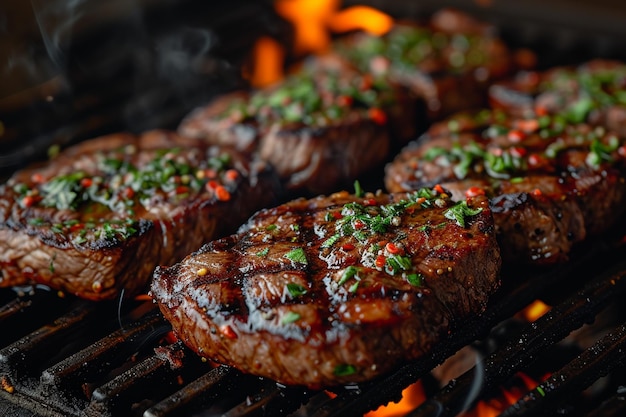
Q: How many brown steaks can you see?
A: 6